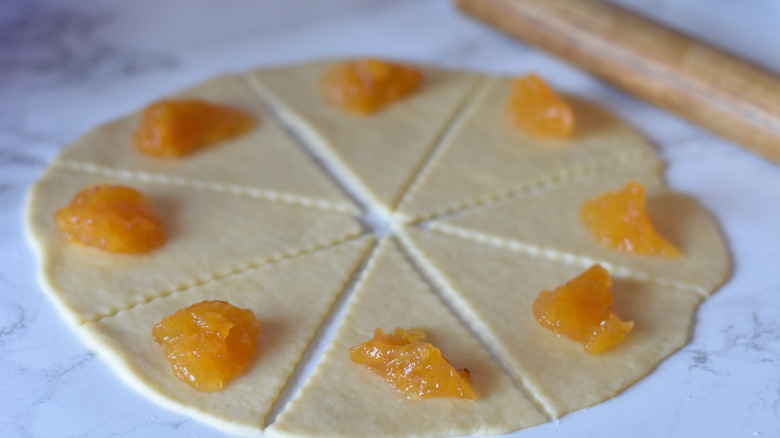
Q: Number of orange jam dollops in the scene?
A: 8